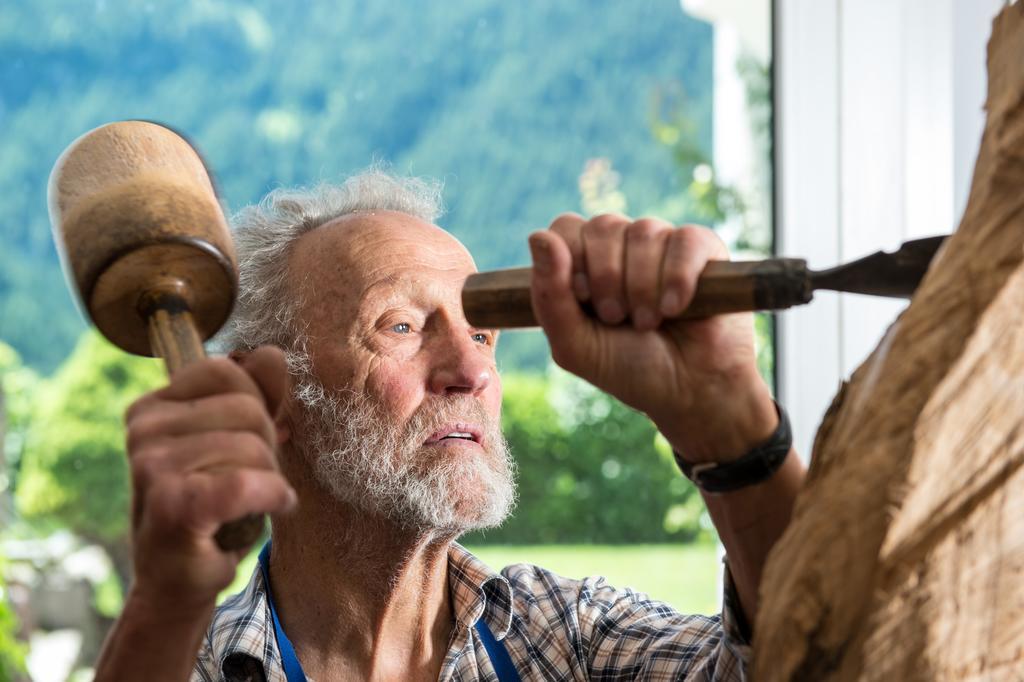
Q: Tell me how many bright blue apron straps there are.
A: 2